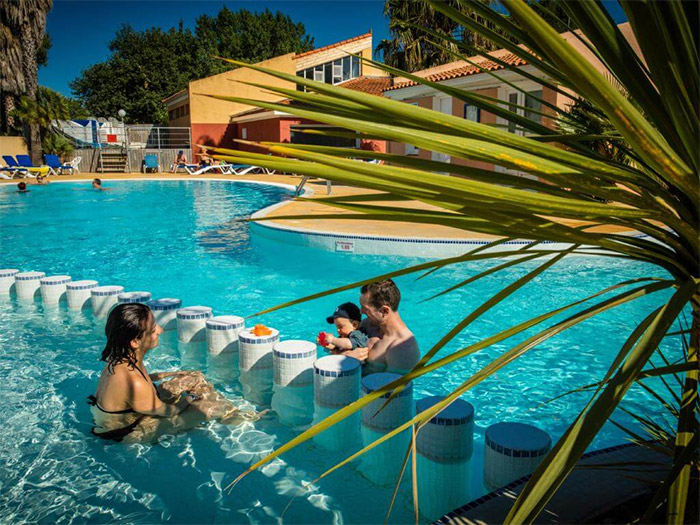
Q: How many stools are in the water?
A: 15